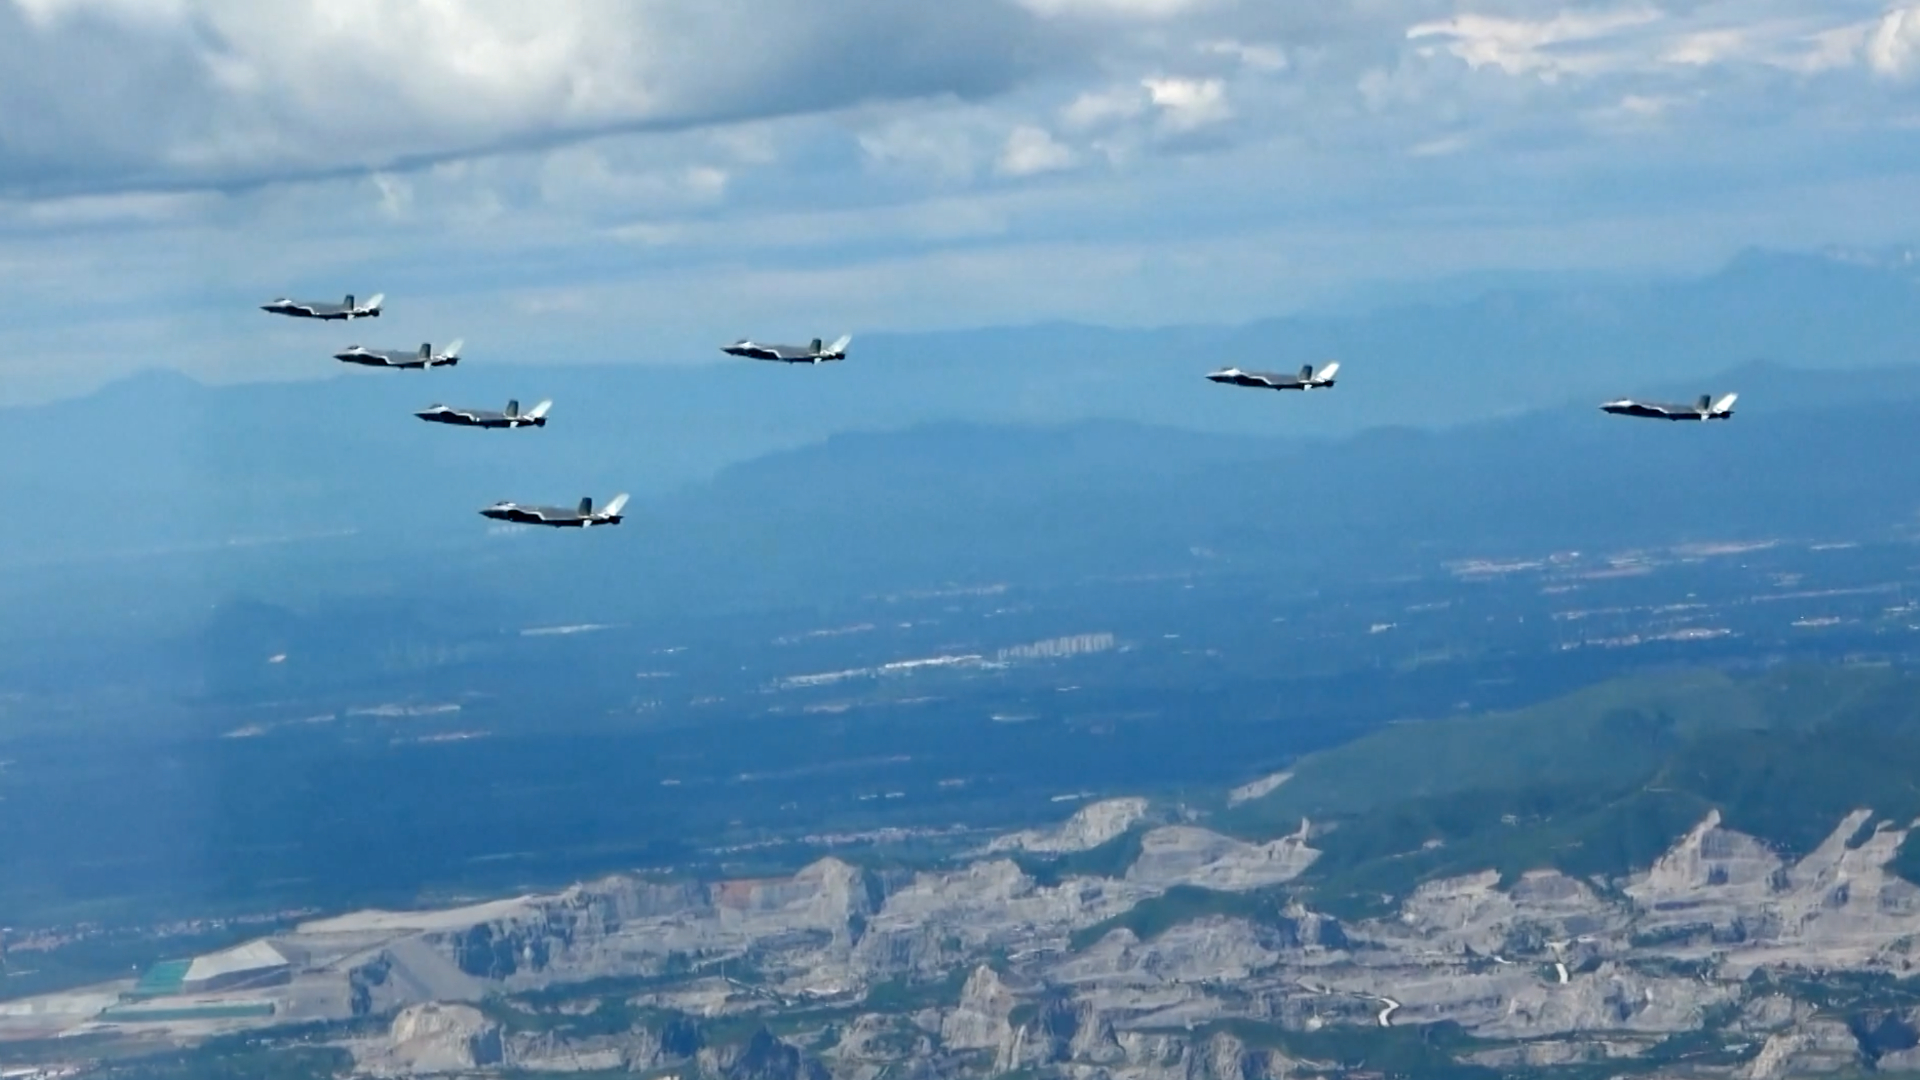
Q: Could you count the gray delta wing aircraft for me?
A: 7